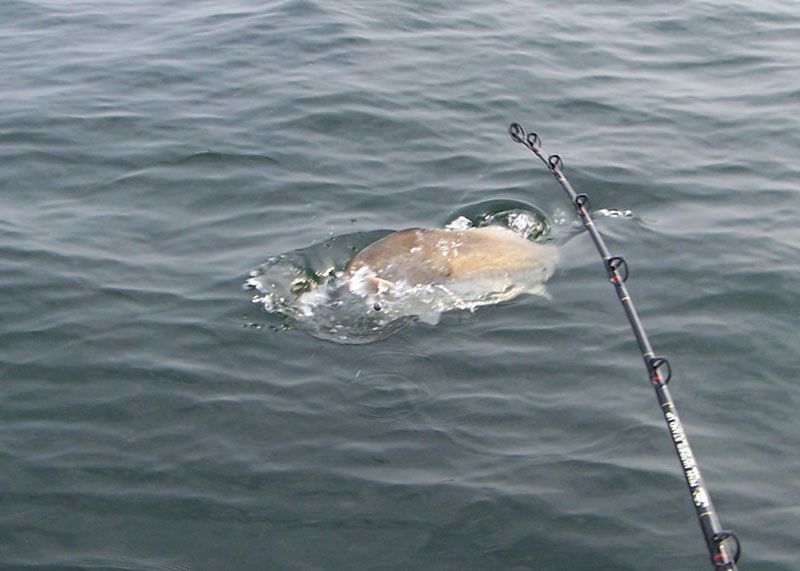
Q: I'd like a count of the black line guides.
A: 7